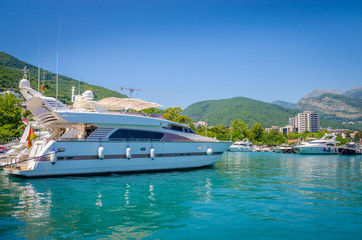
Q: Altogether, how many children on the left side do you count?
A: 0